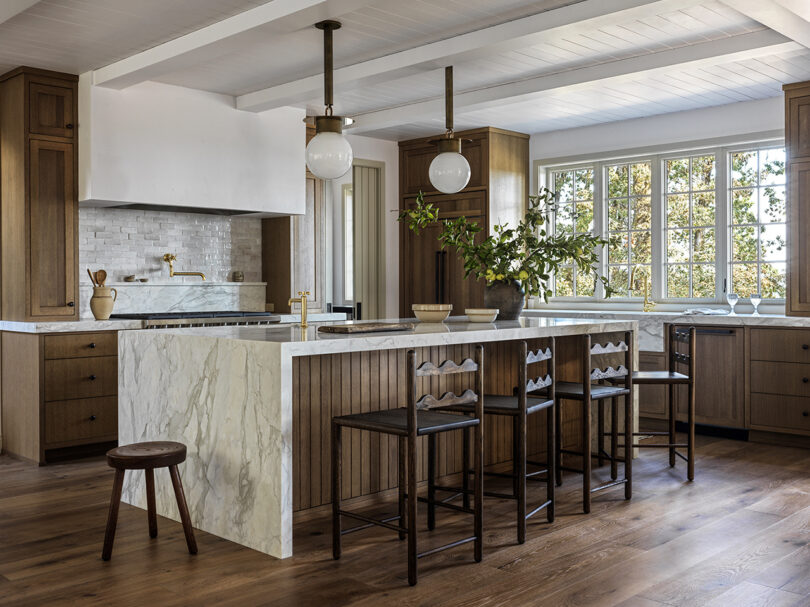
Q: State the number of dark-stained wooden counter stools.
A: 4